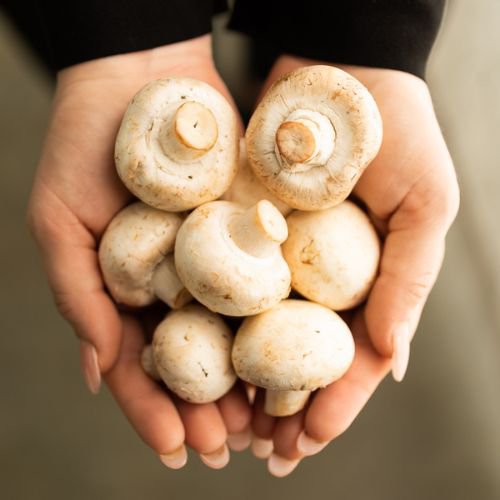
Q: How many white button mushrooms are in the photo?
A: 8